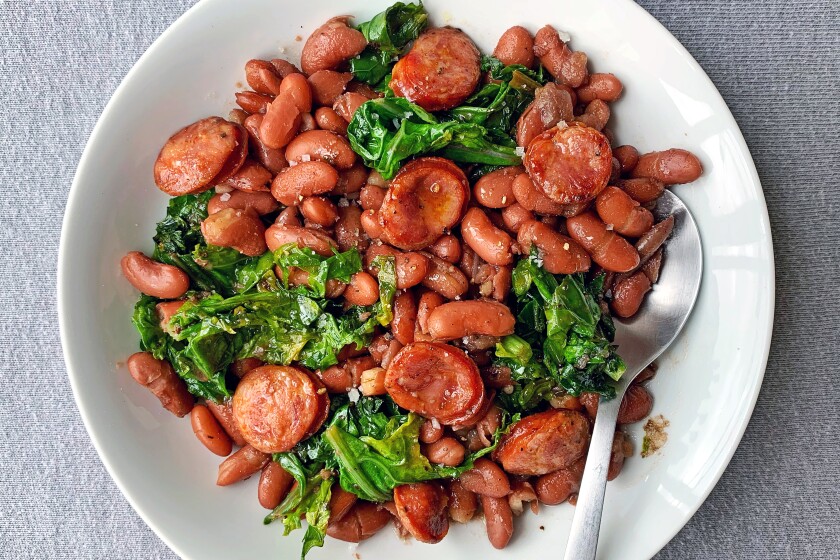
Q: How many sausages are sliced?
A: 8